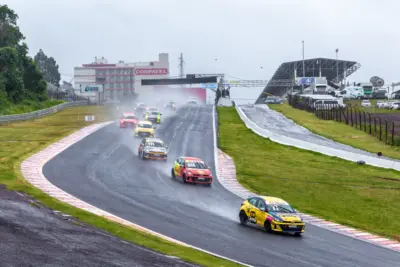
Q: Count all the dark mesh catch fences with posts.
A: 1